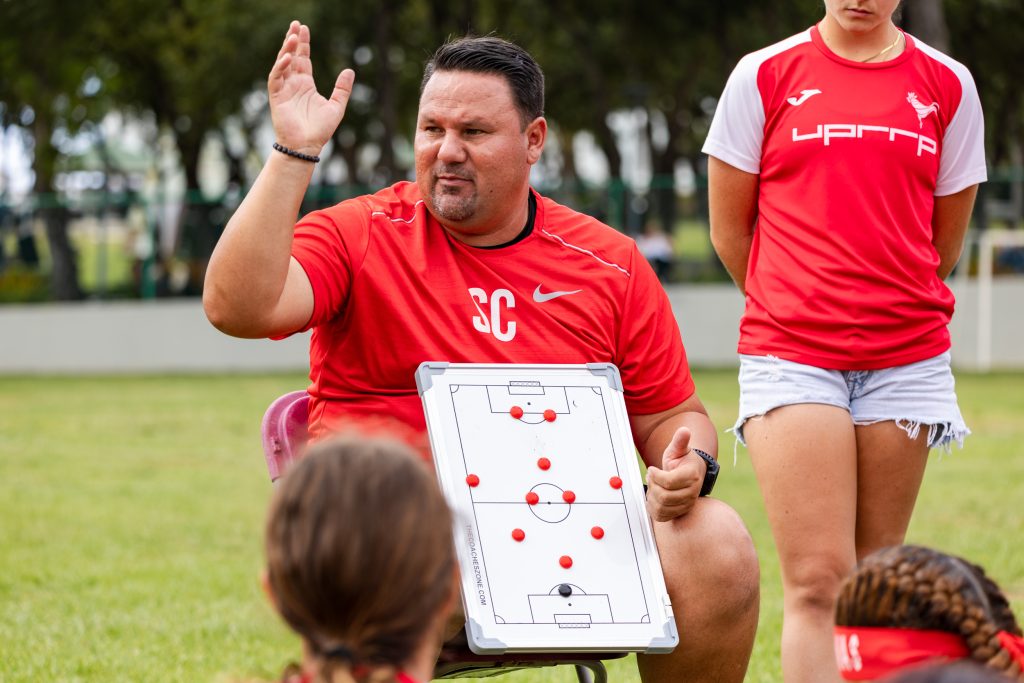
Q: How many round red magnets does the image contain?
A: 10